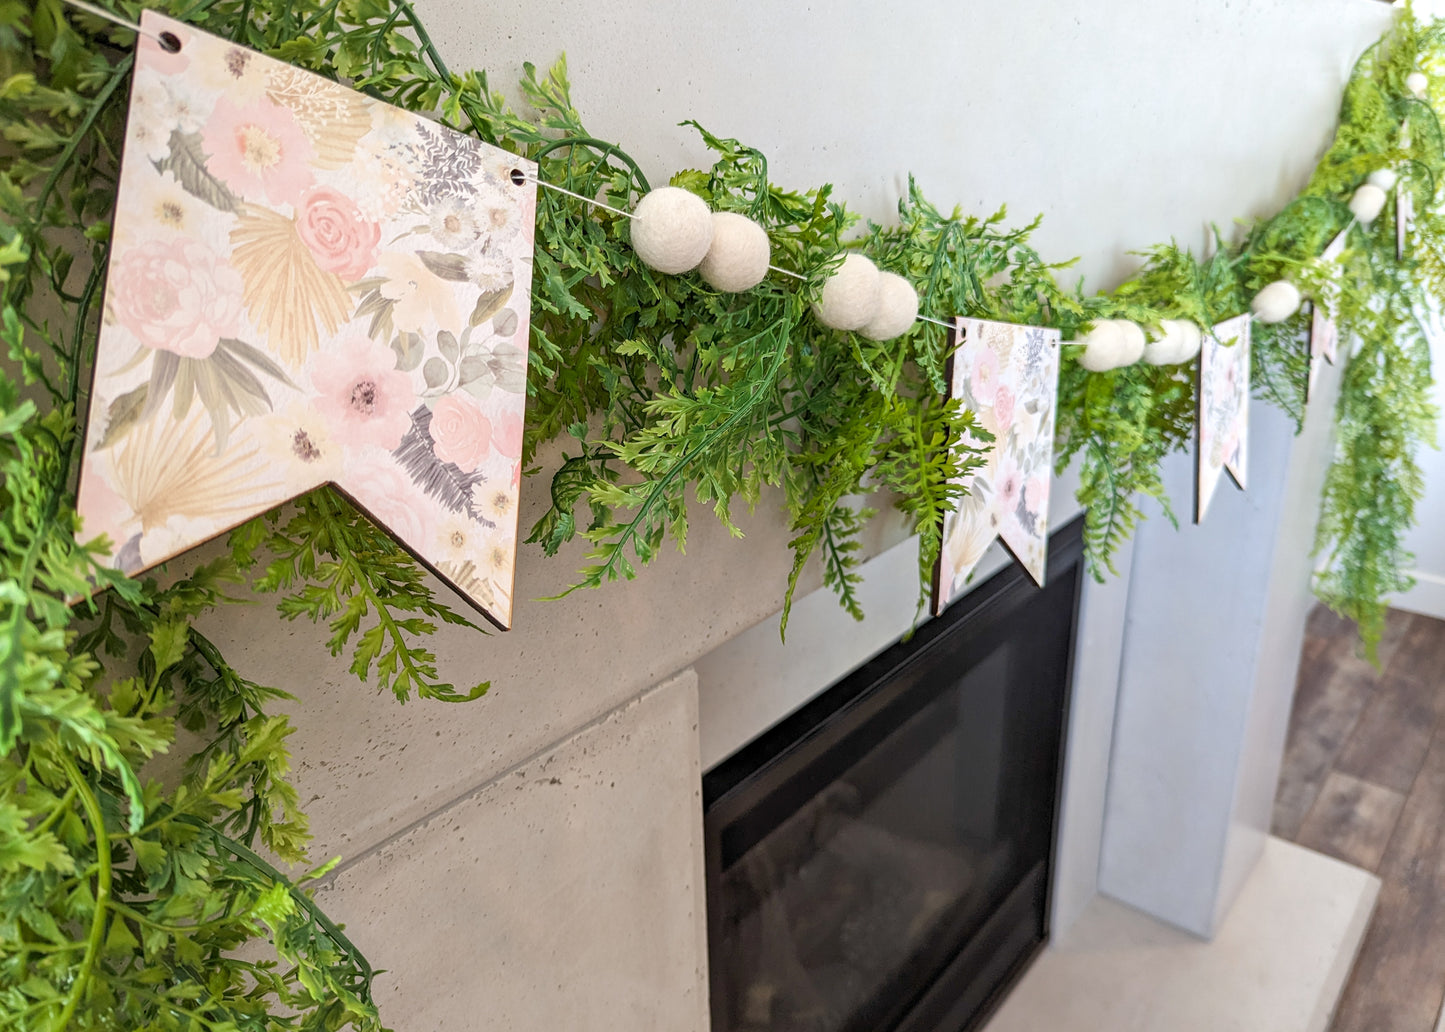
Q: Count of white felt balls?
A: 12